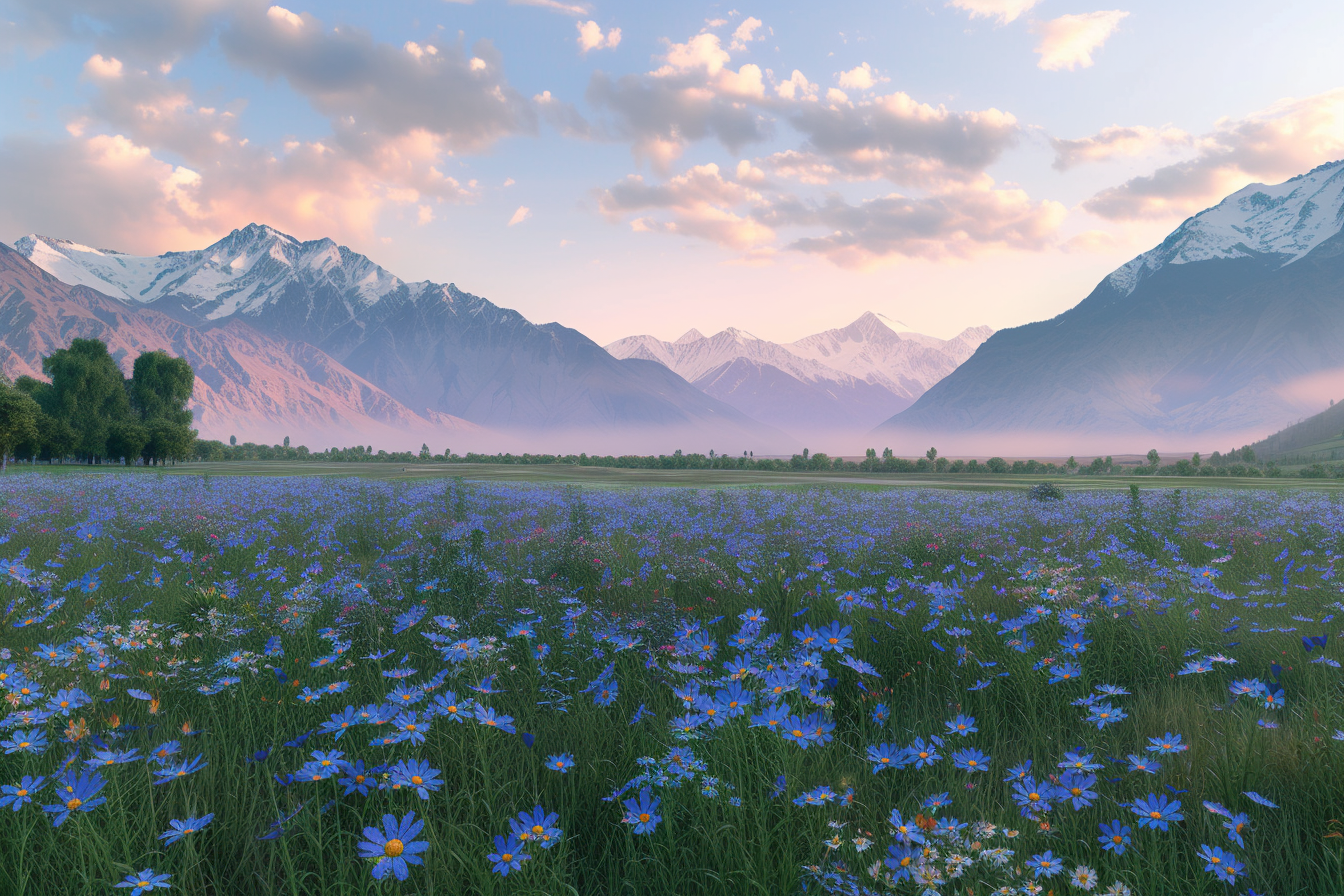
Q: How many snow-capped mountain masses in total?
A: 3